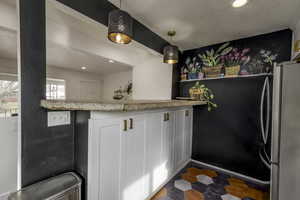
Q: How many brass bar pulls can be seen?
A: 5